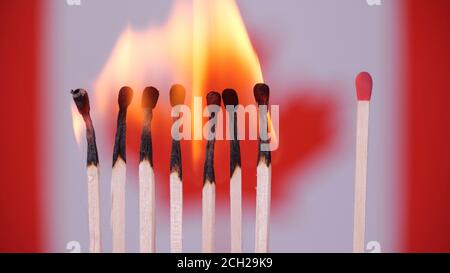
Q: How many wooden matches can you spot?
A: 8